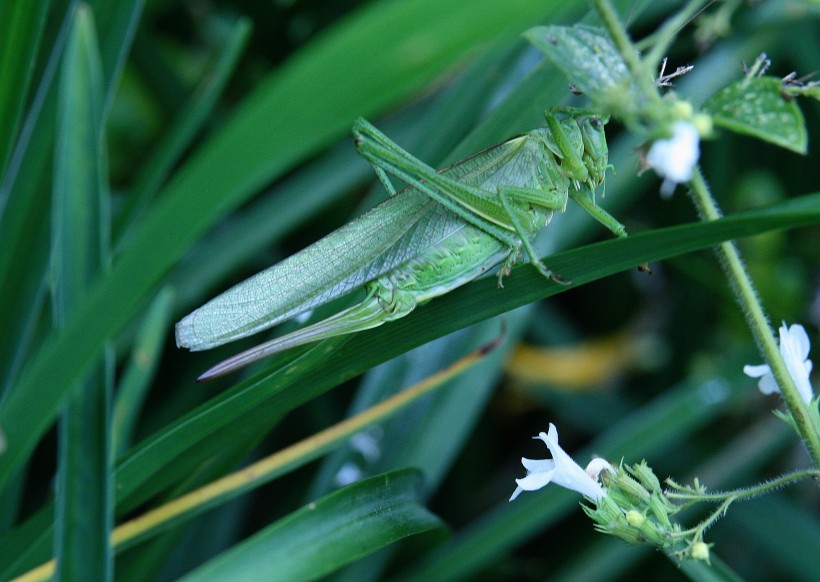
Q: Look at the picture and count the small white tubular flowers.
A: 3